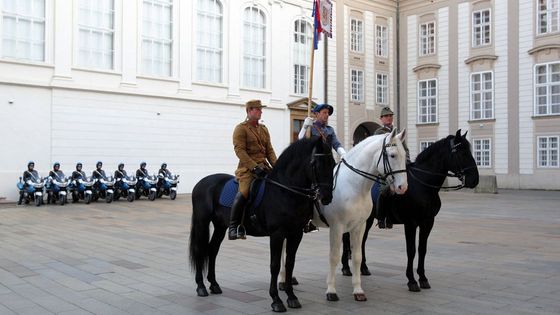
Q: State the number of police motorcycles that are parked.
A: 7